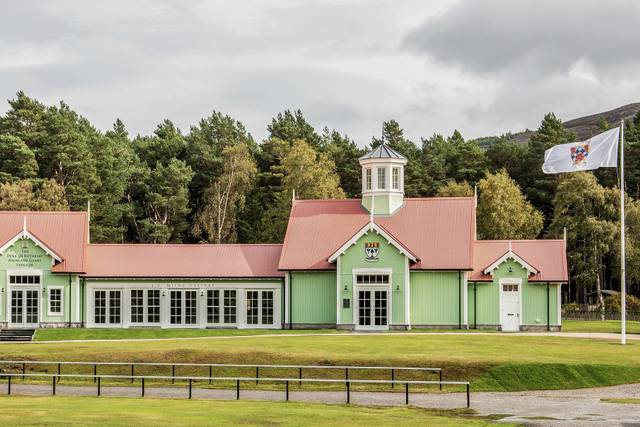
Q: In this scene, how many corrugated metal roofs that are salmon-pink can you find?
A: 4